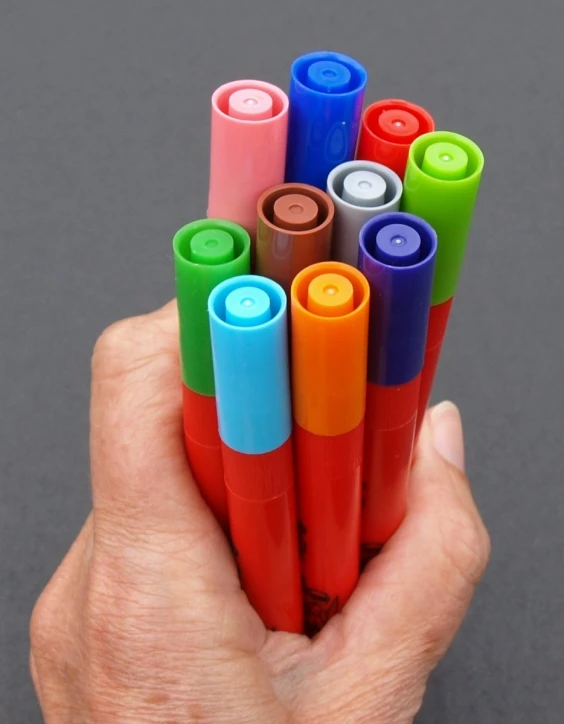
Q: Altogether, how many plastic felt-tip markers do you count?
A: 10